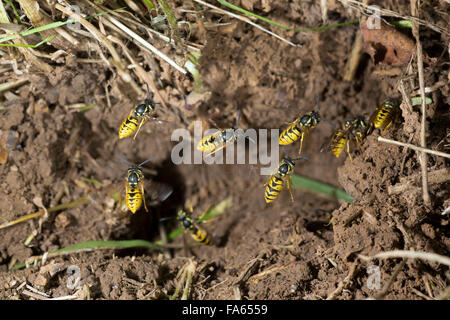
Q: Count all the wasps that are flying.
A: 6